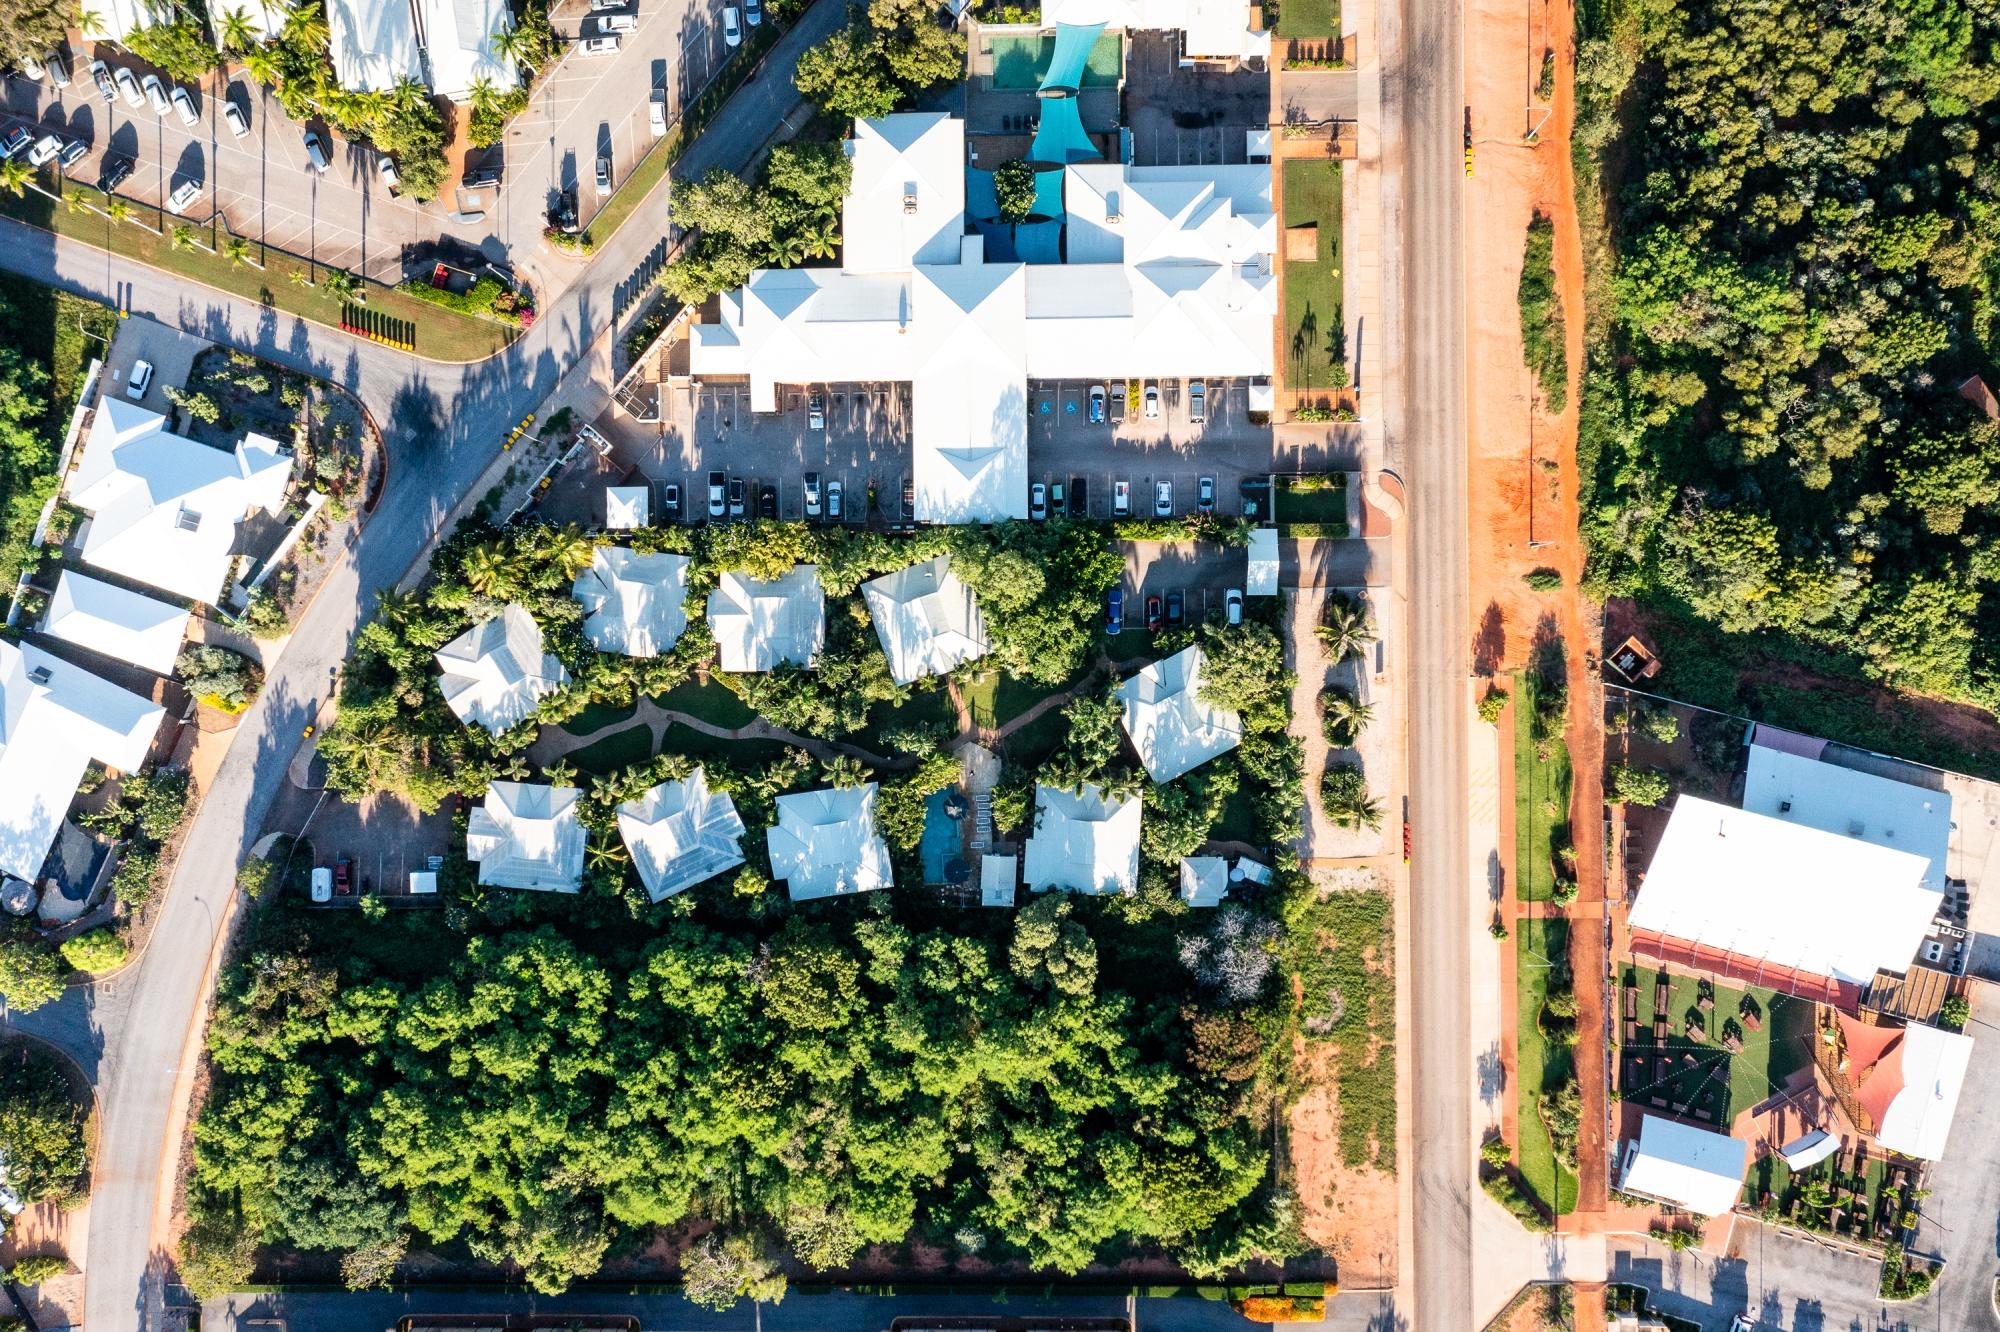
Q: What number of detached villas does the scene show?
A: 9